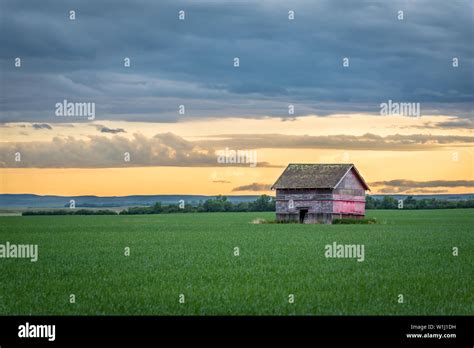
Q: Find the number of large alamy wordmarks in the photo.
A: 6